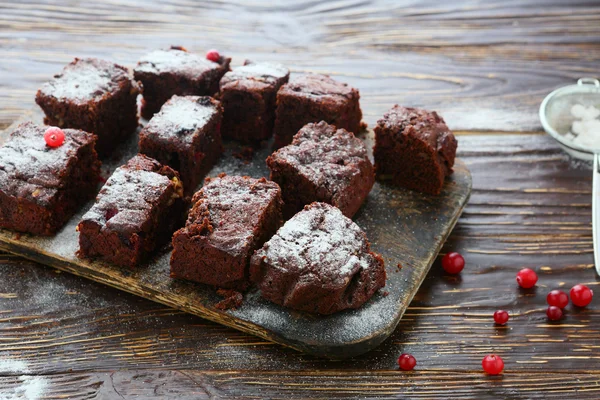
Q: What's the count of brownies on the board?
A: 11